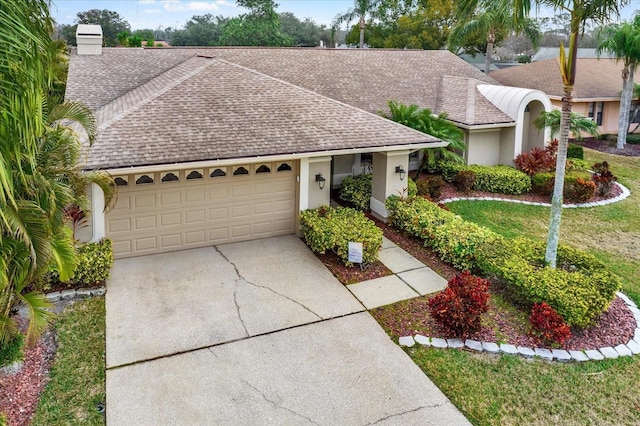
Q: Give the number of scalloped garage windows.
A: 8